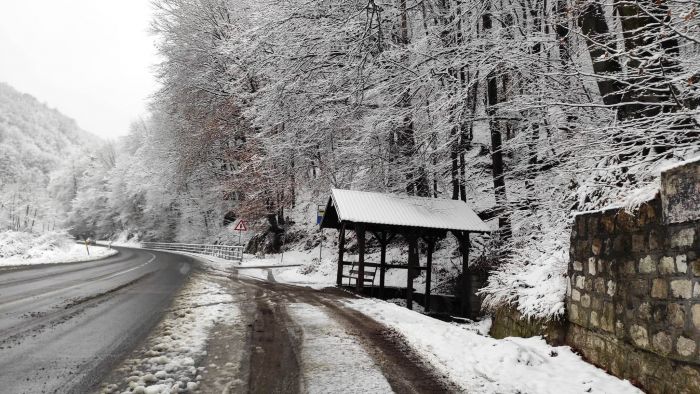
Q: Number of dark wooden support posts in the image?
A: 6